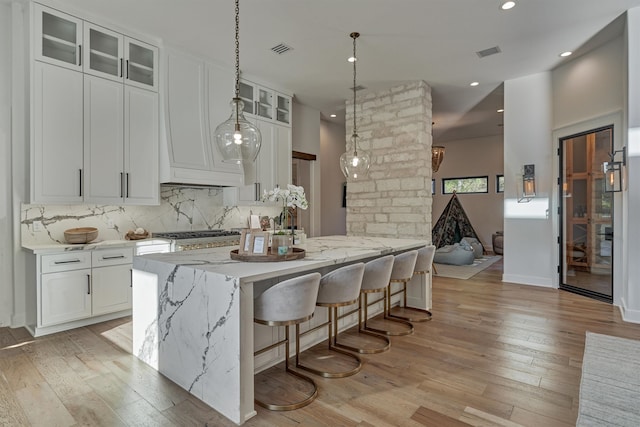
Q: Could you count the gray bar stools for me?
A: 5